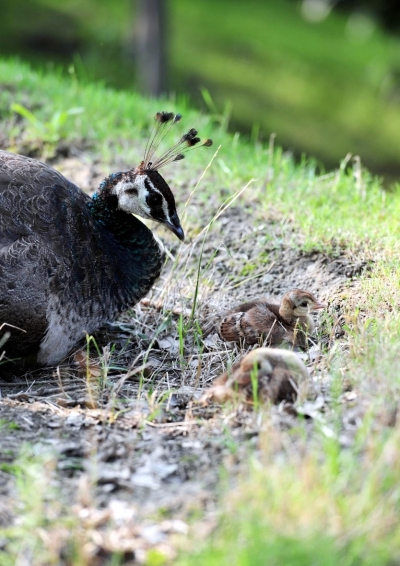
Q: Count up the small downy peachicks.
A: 2